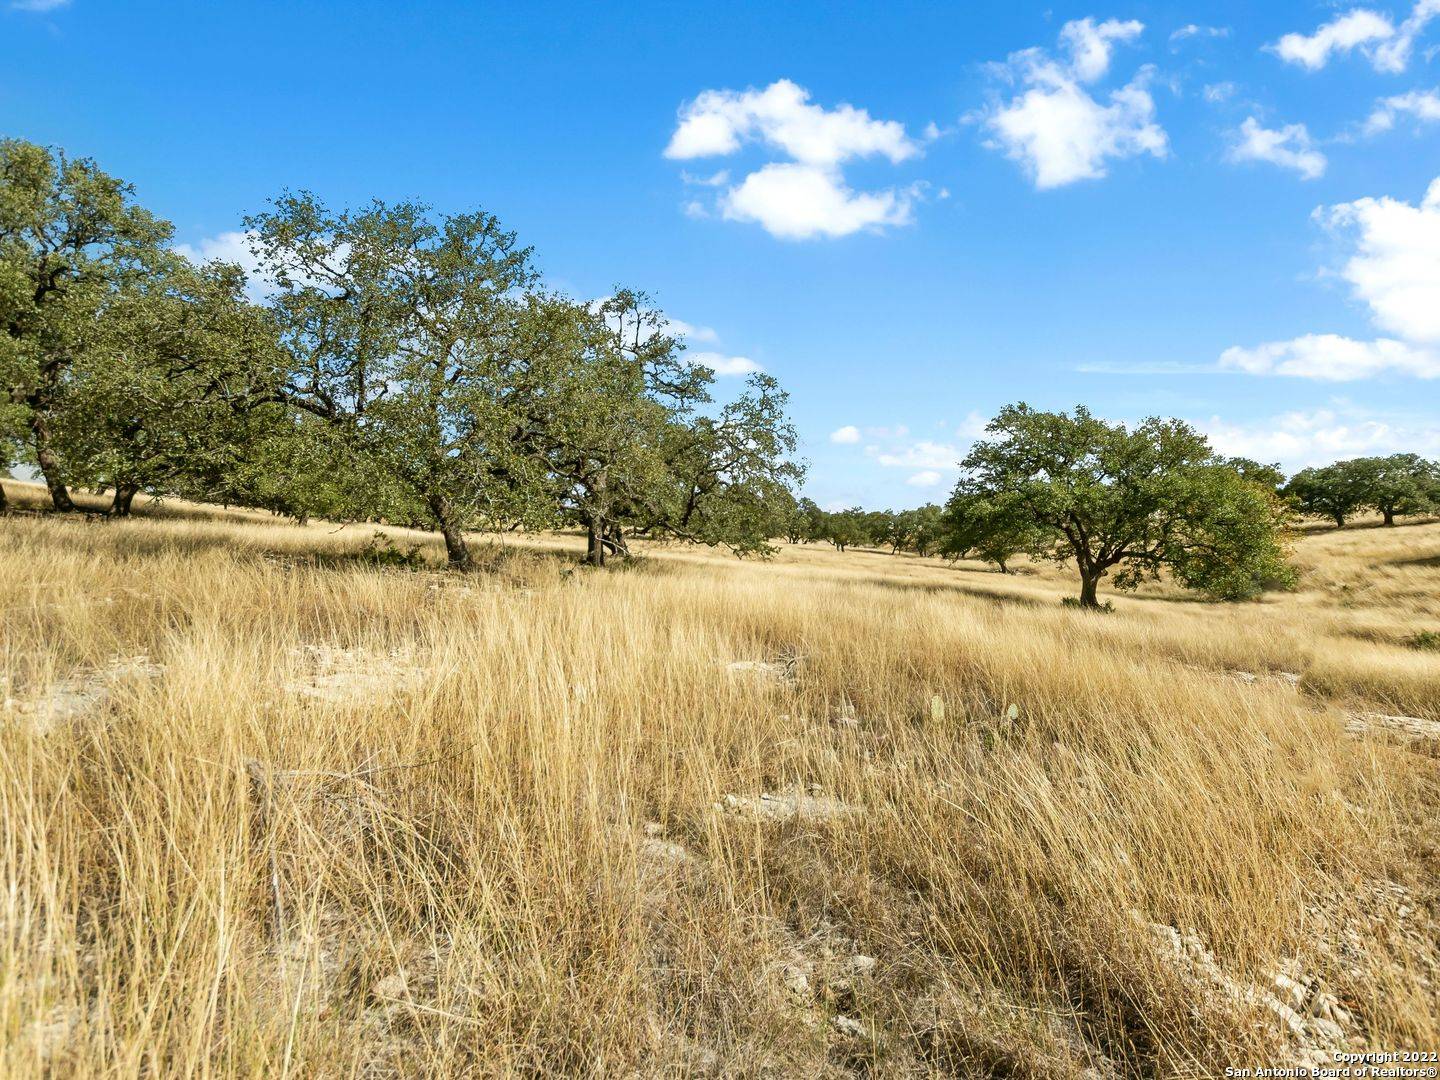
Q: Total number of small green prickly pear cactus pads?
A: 2